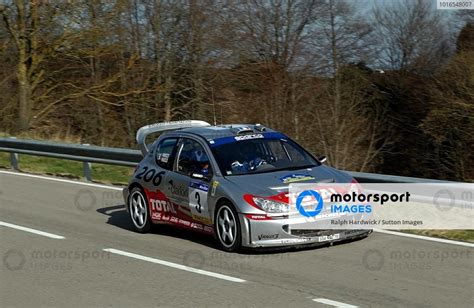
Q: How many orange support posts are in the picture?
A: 0